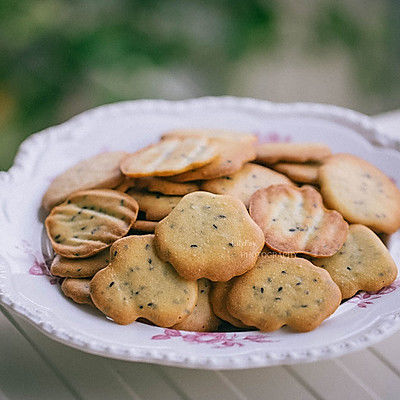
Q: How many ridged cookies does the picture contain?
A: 3